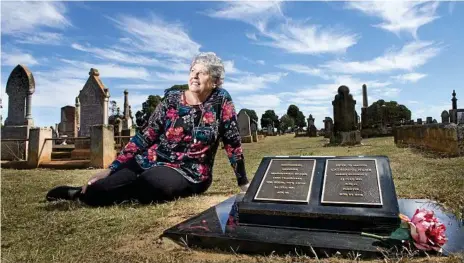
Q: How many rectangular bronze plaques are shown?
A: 2